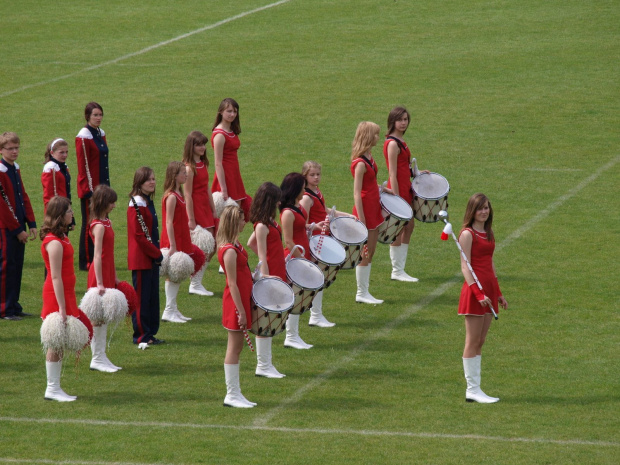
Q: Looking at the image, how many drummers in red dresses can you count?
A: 6